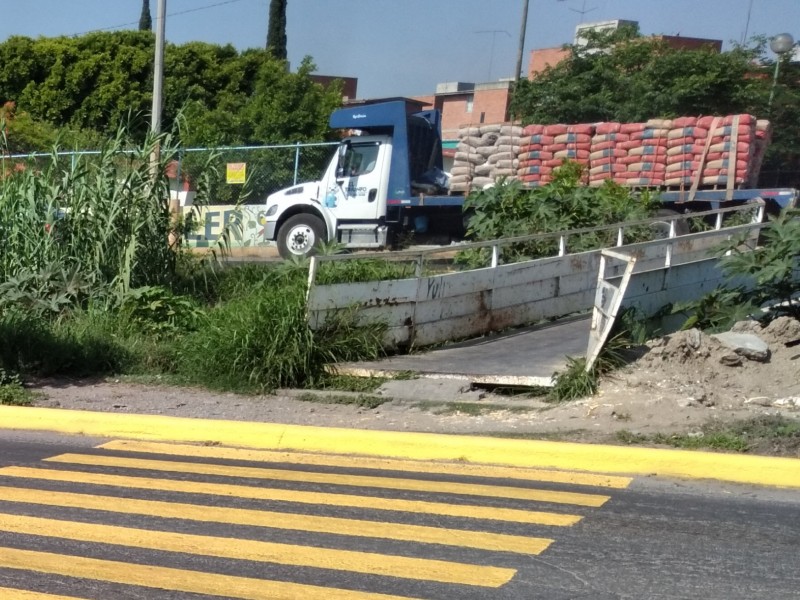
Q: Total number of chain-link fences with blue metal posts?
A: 1